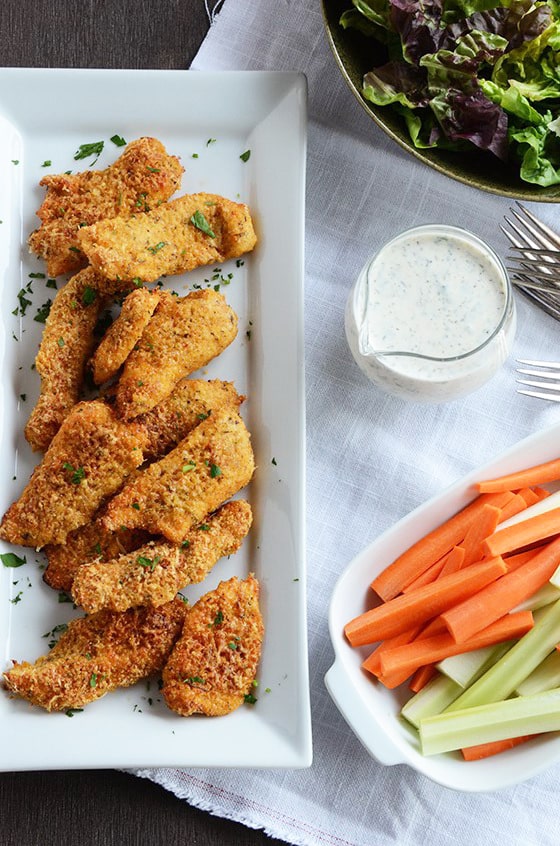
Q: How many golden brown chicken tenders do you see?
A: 12